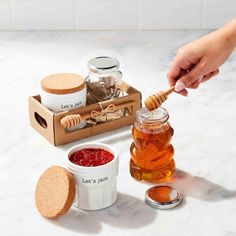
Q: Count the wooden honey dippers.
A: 2